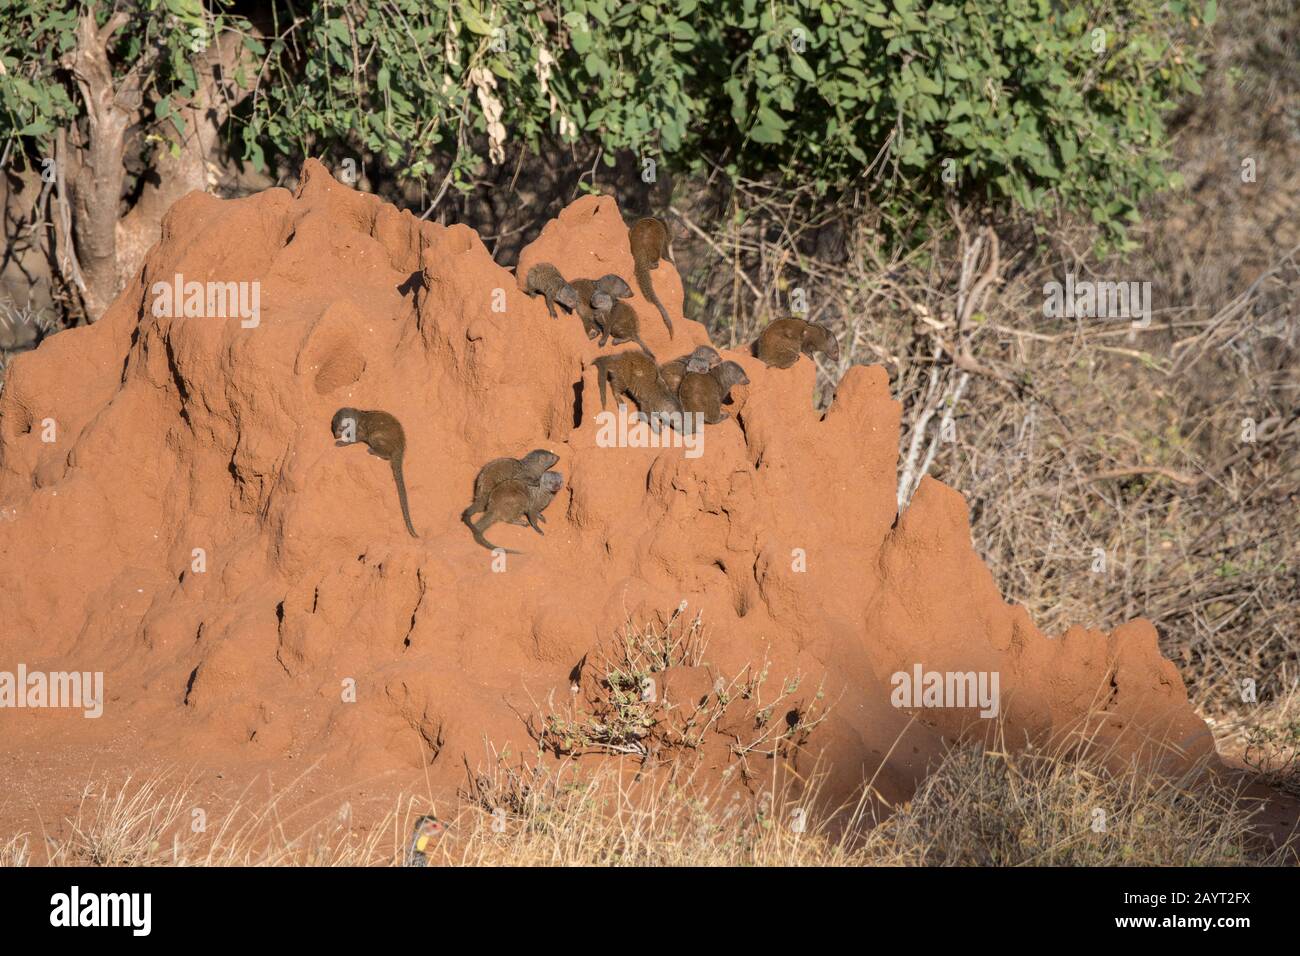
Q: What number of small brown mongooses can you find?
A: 12